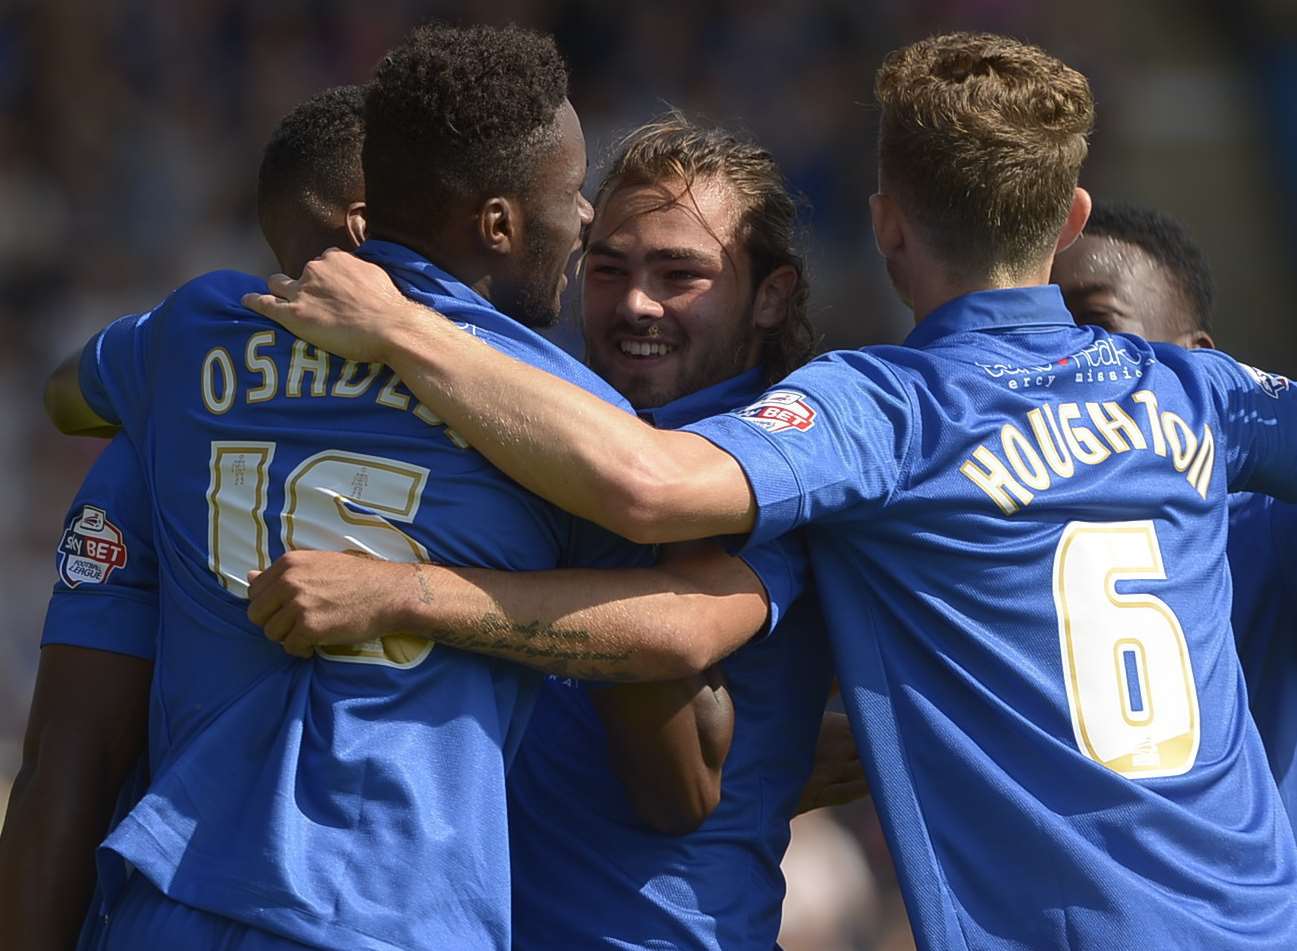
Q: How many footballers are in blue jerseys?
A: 5